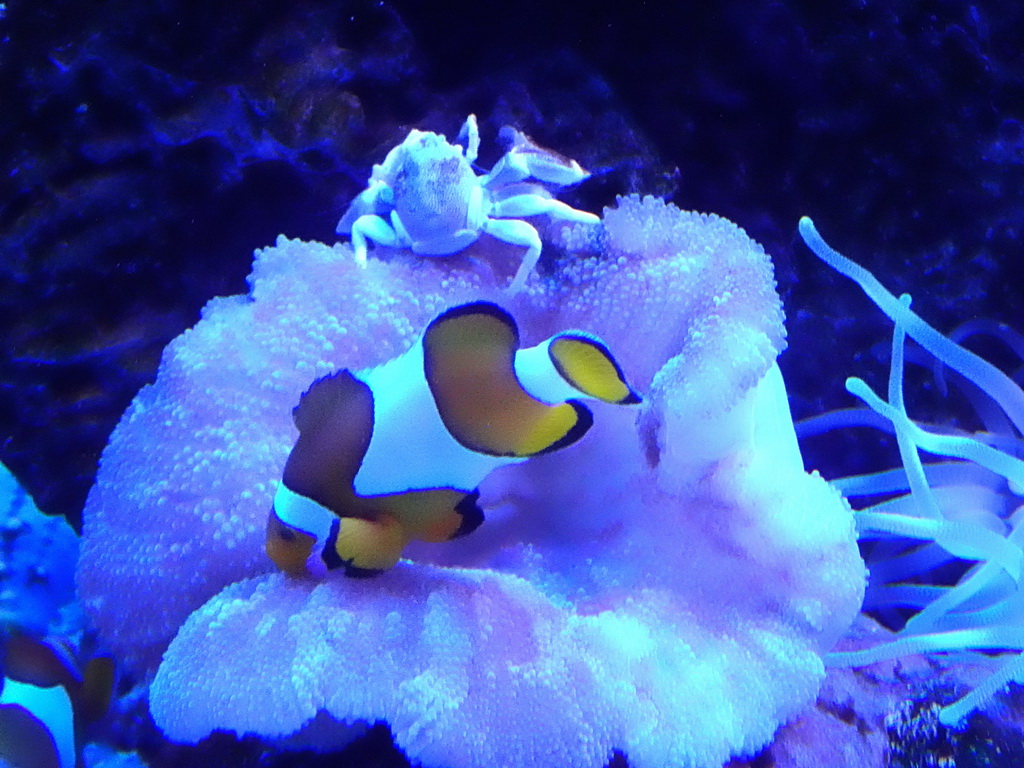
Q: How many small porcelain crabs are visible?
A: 1